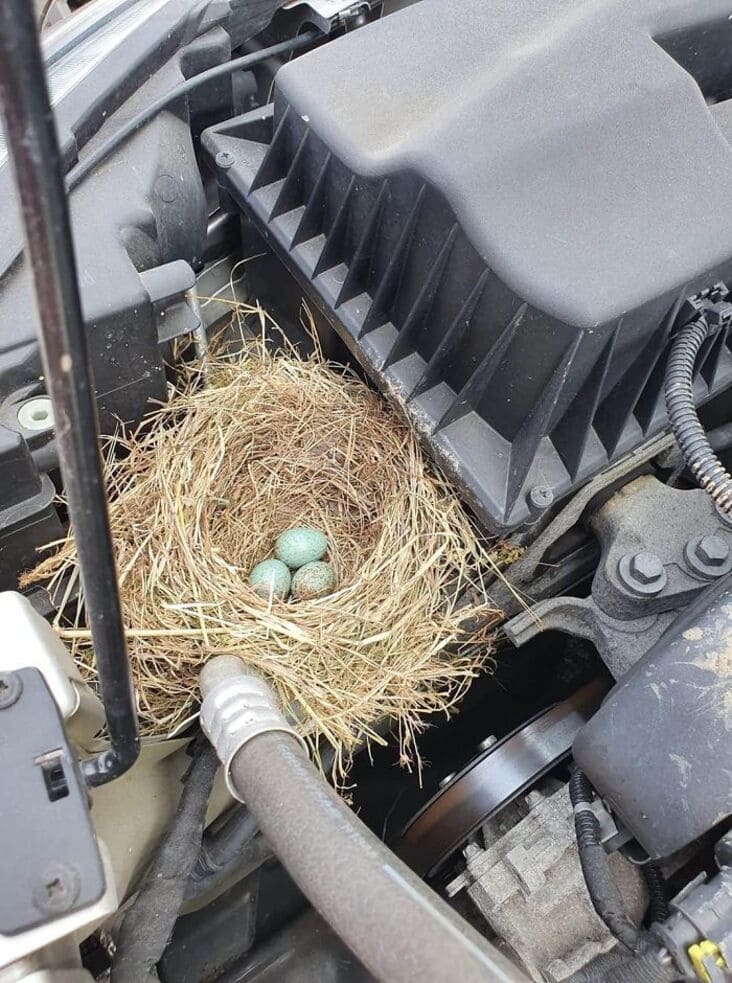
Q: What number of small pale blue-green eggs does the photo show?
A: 3